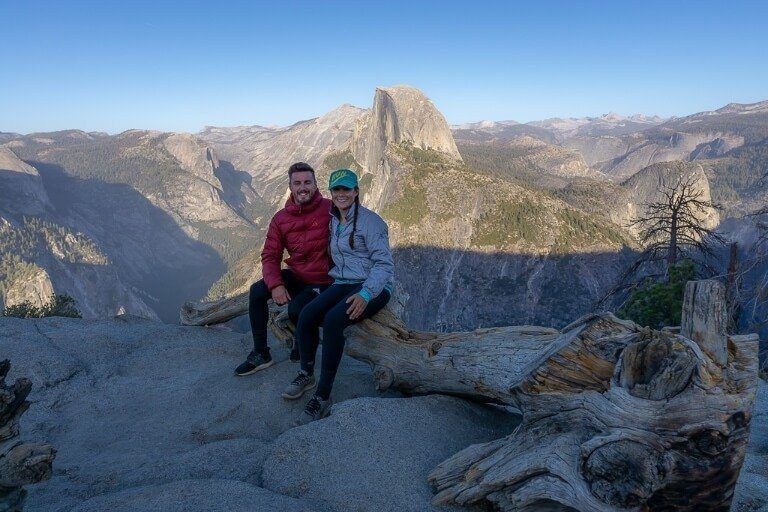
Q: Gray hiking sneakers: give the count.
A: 2